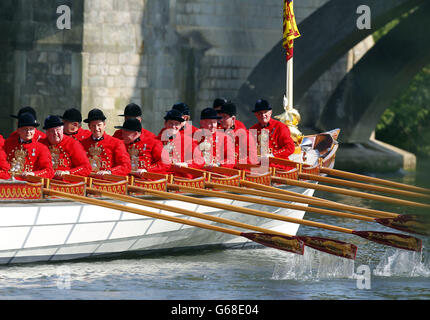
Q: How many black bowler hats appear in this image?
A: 13